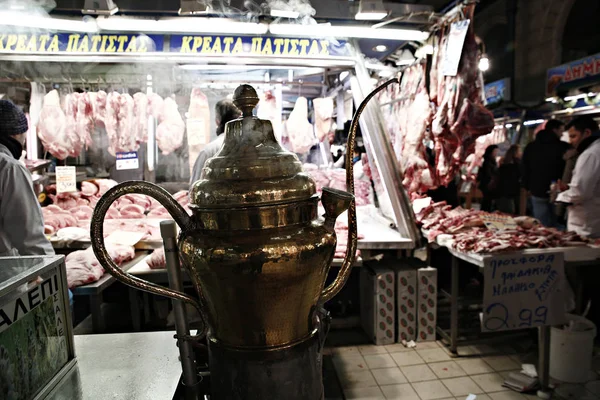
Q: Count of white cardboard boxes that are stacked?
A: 3